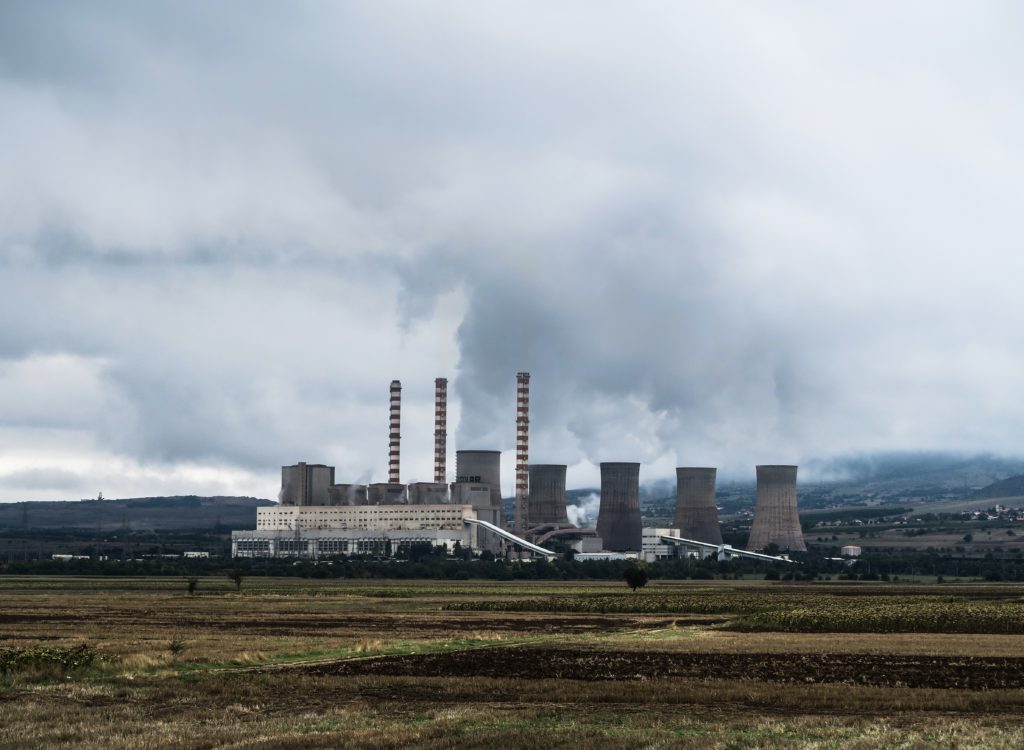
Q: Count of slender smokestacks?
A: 3